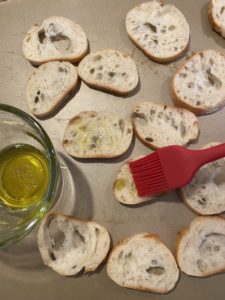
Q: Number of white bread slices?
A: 13